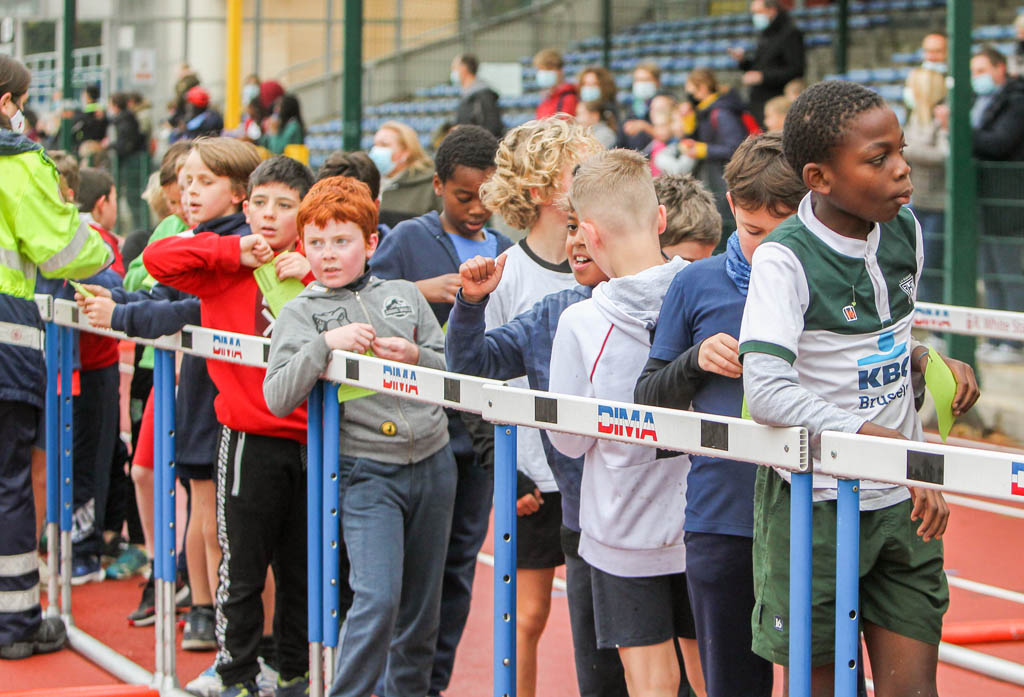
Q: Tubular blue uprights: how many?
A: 9